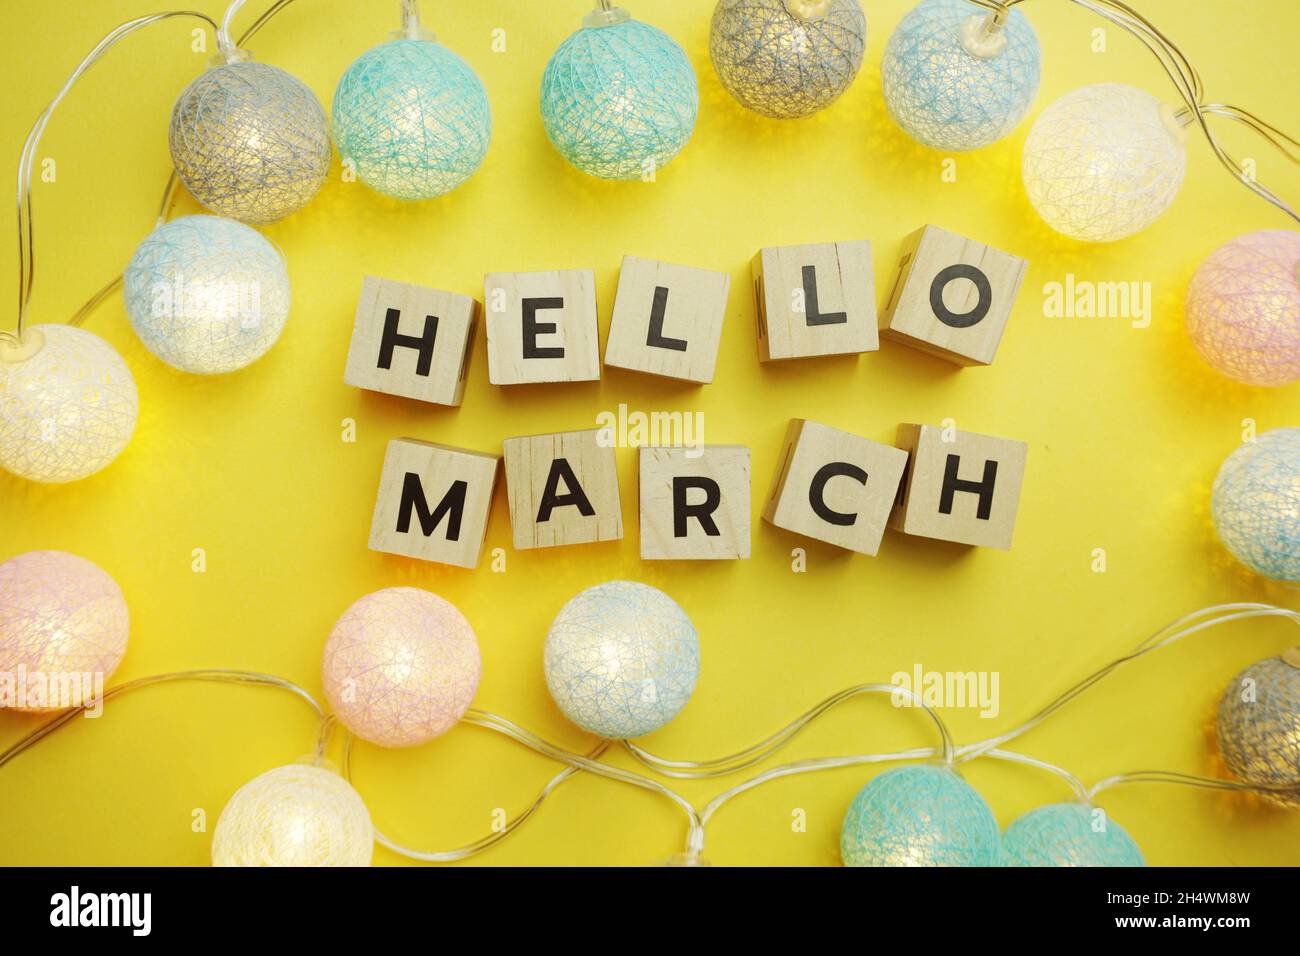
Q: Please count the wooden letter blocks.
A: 10